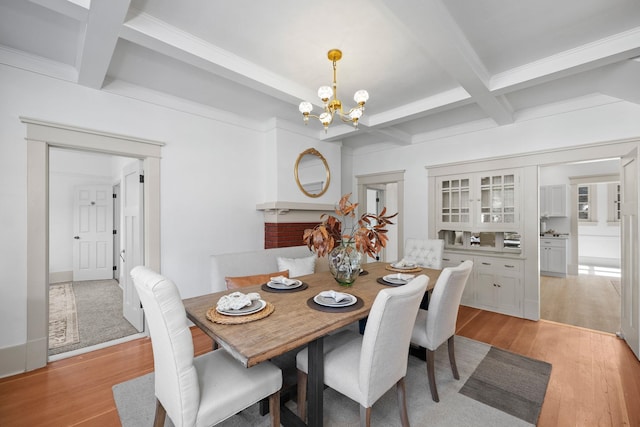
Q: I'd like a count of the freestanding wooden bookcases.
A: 0